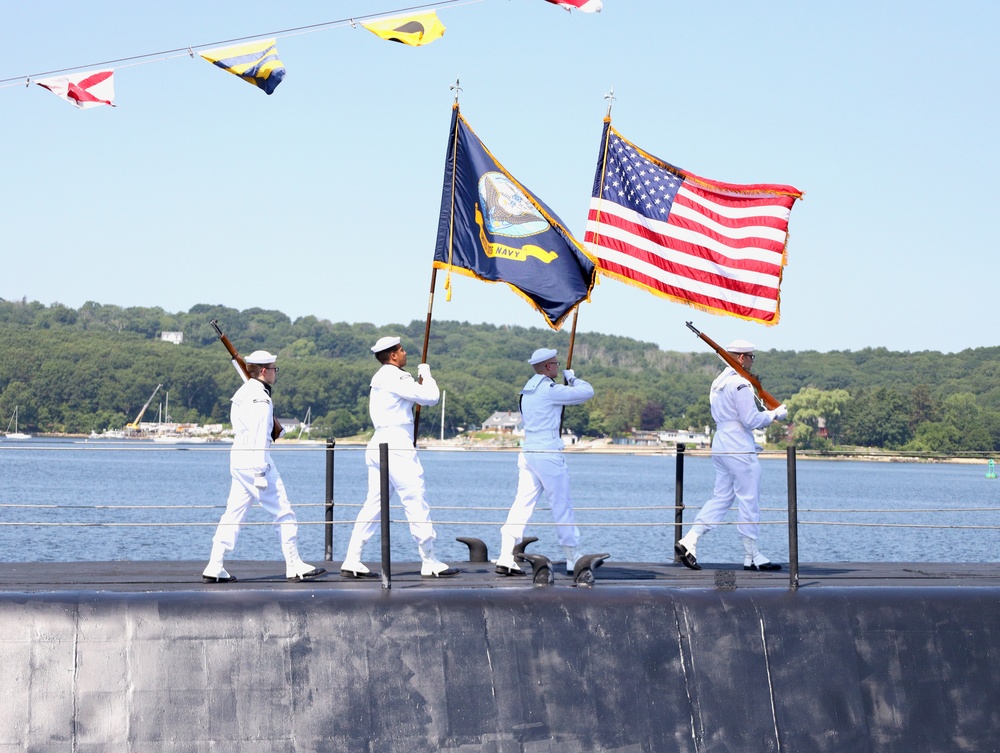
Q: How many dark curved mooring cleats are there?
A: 4